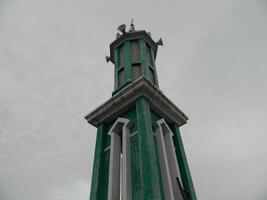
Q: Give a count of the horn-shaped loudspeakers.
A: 3